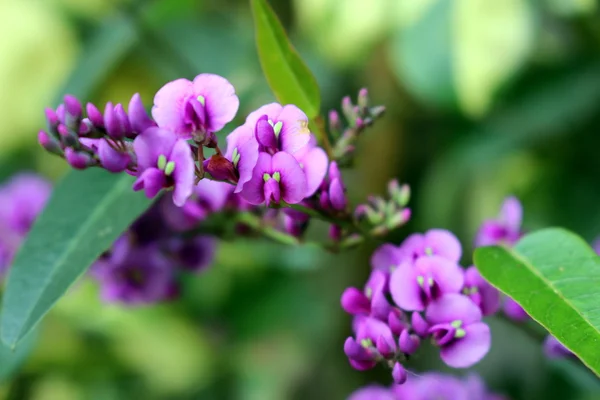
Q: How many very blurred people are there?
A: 0